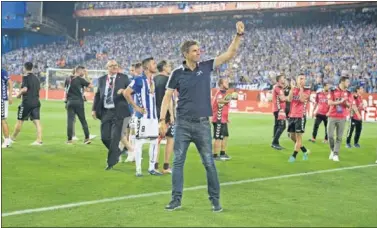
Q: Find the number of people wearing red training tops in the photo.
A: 6